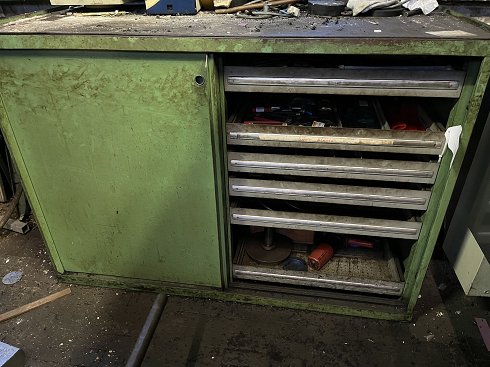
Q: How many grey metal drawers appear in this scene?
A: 6